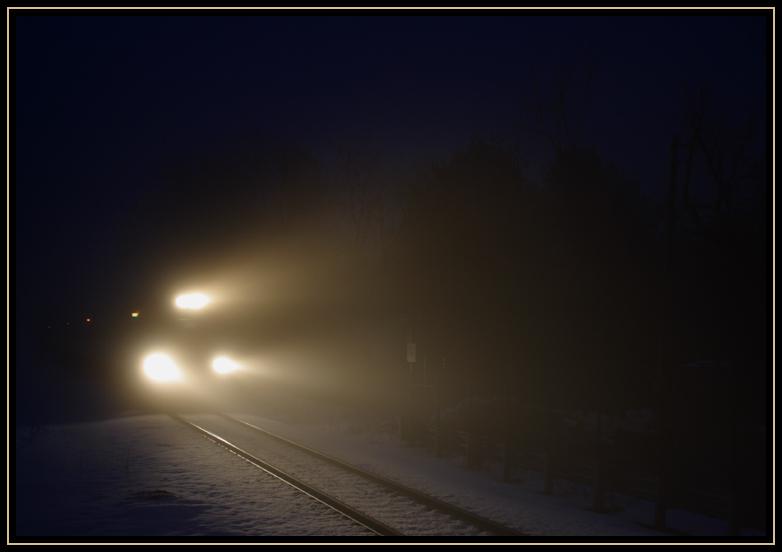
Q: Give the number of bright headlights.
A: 3